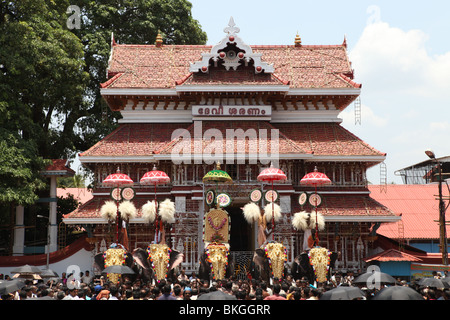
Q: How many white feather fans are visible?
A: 8